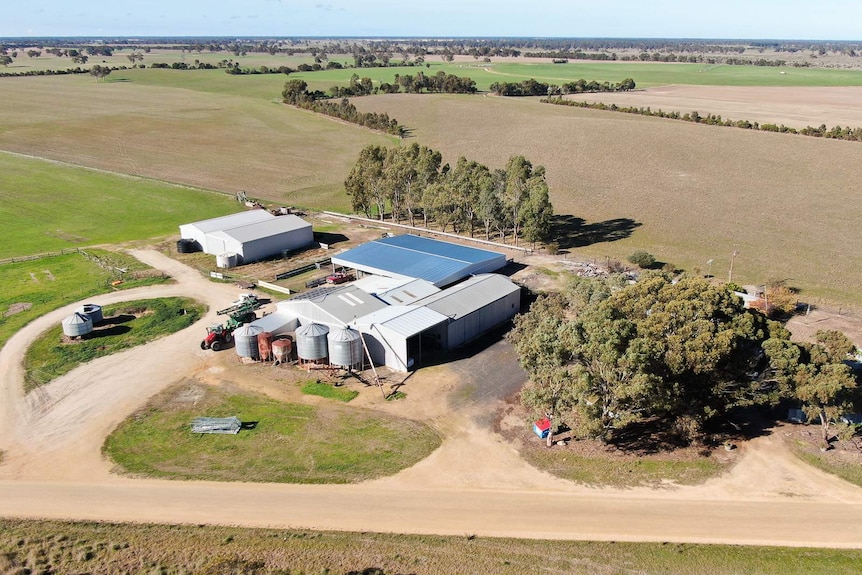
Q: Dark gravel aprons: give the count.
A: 1